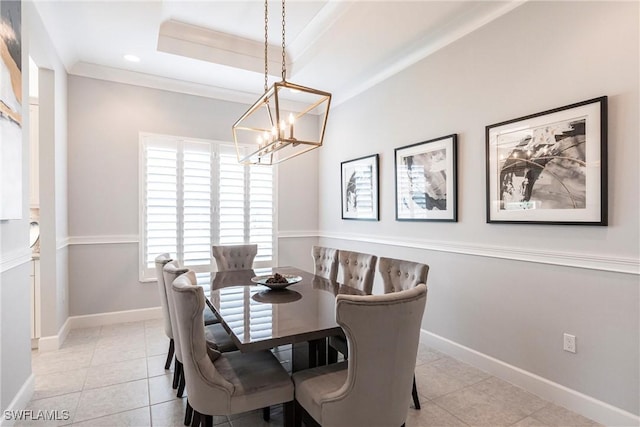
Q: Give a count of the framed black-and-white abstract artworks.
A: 3